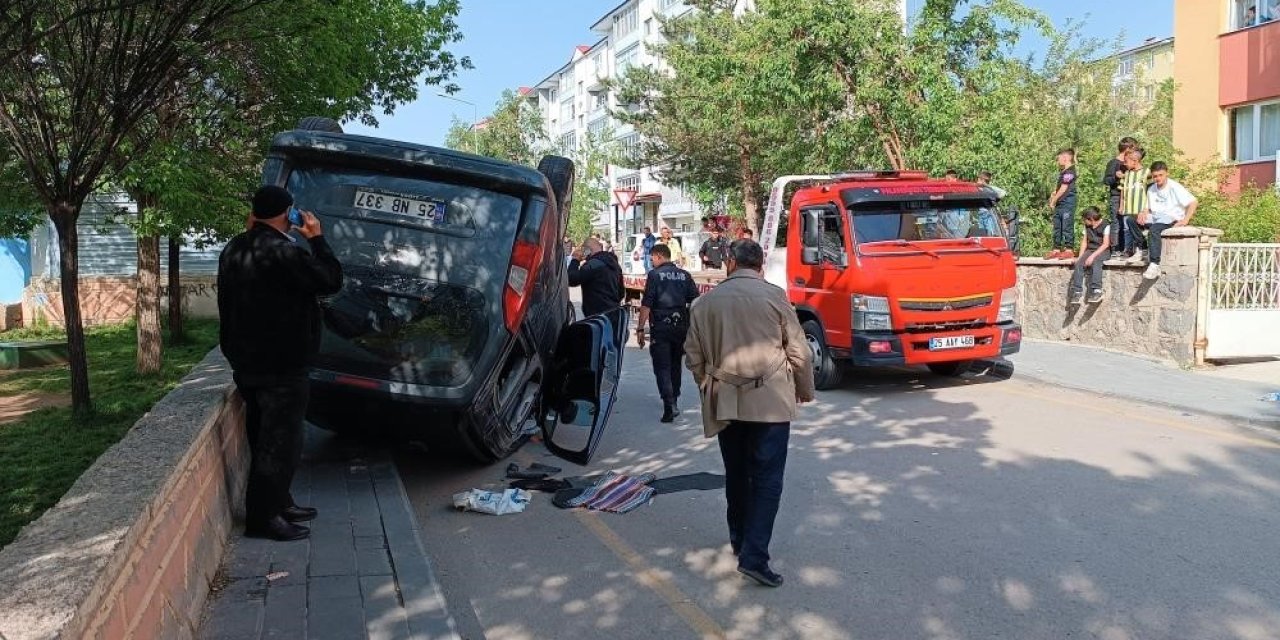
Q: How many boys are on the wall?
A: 5